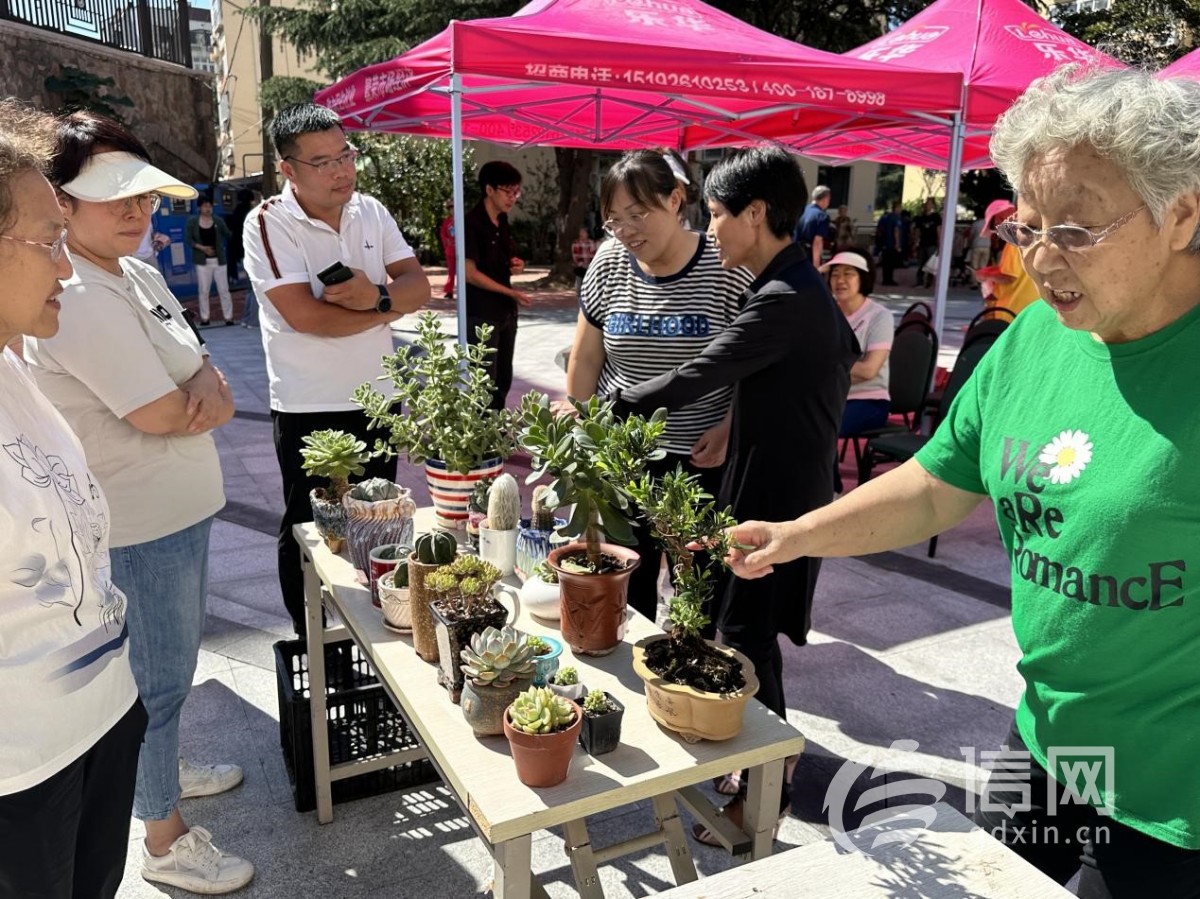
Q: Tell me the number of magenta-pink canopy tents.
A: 3